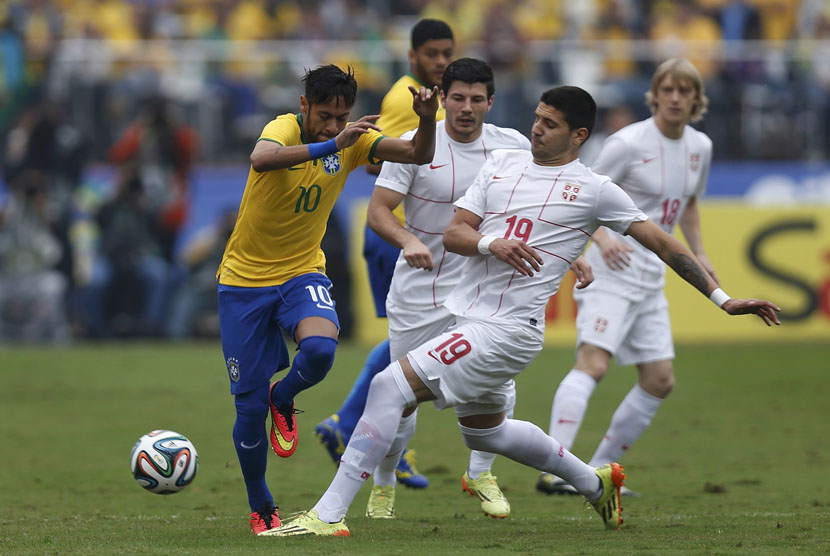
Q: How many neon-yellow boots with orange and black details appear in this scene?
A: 4